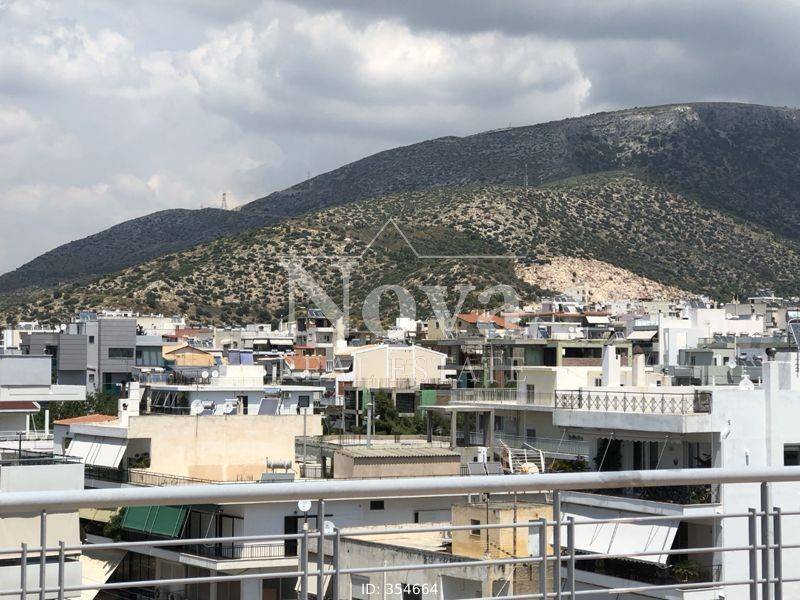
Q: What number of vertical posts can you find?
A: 12